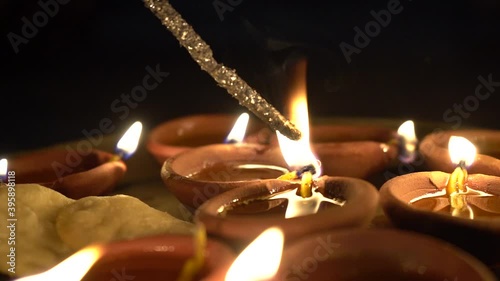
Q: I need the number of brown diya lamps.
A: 9